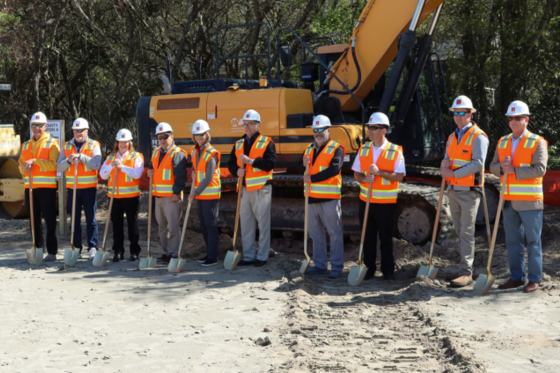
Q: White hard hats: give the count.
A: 10